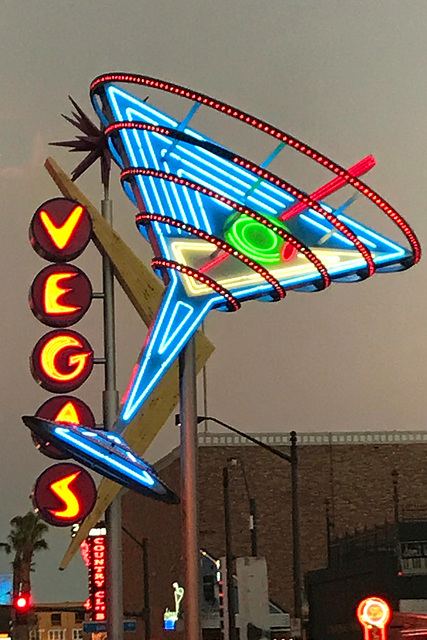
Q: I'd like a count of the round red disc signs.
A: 5